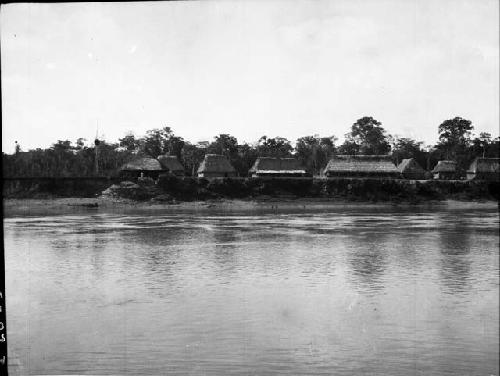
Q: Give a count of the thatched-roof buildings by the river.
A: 8